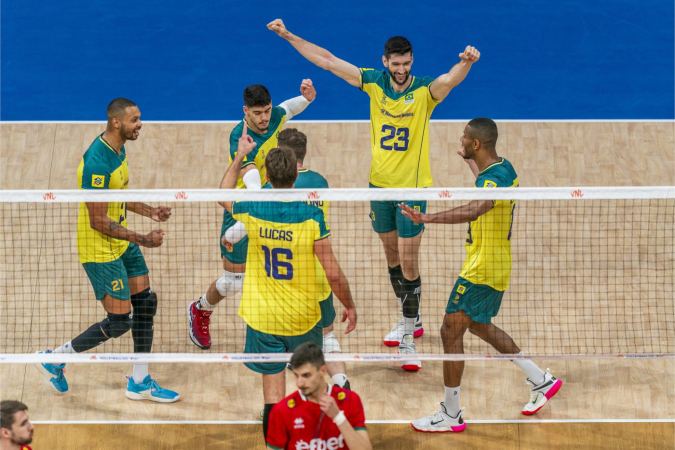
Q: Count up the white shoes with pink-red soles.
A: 4